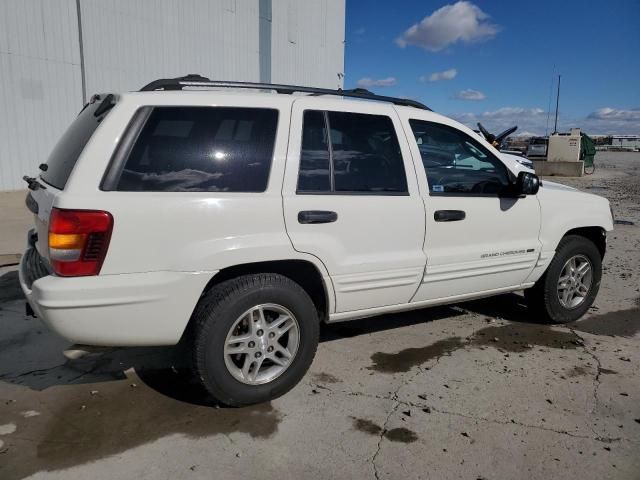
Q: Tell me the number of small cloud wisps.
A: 3